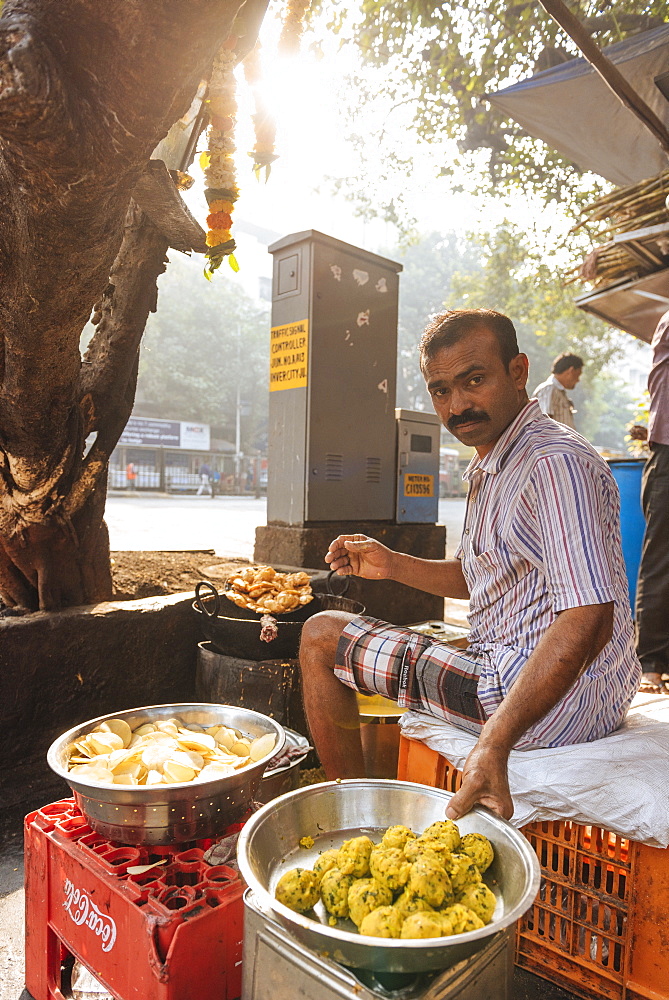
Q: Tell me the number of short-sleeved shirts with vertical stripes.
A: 2